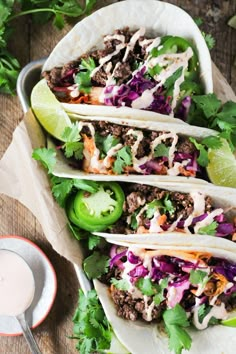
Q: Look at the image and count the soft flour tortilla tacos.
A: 4